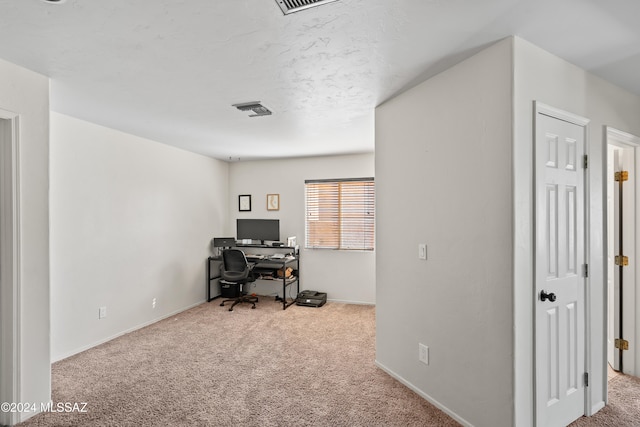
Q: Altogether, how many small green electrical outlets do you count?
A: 0